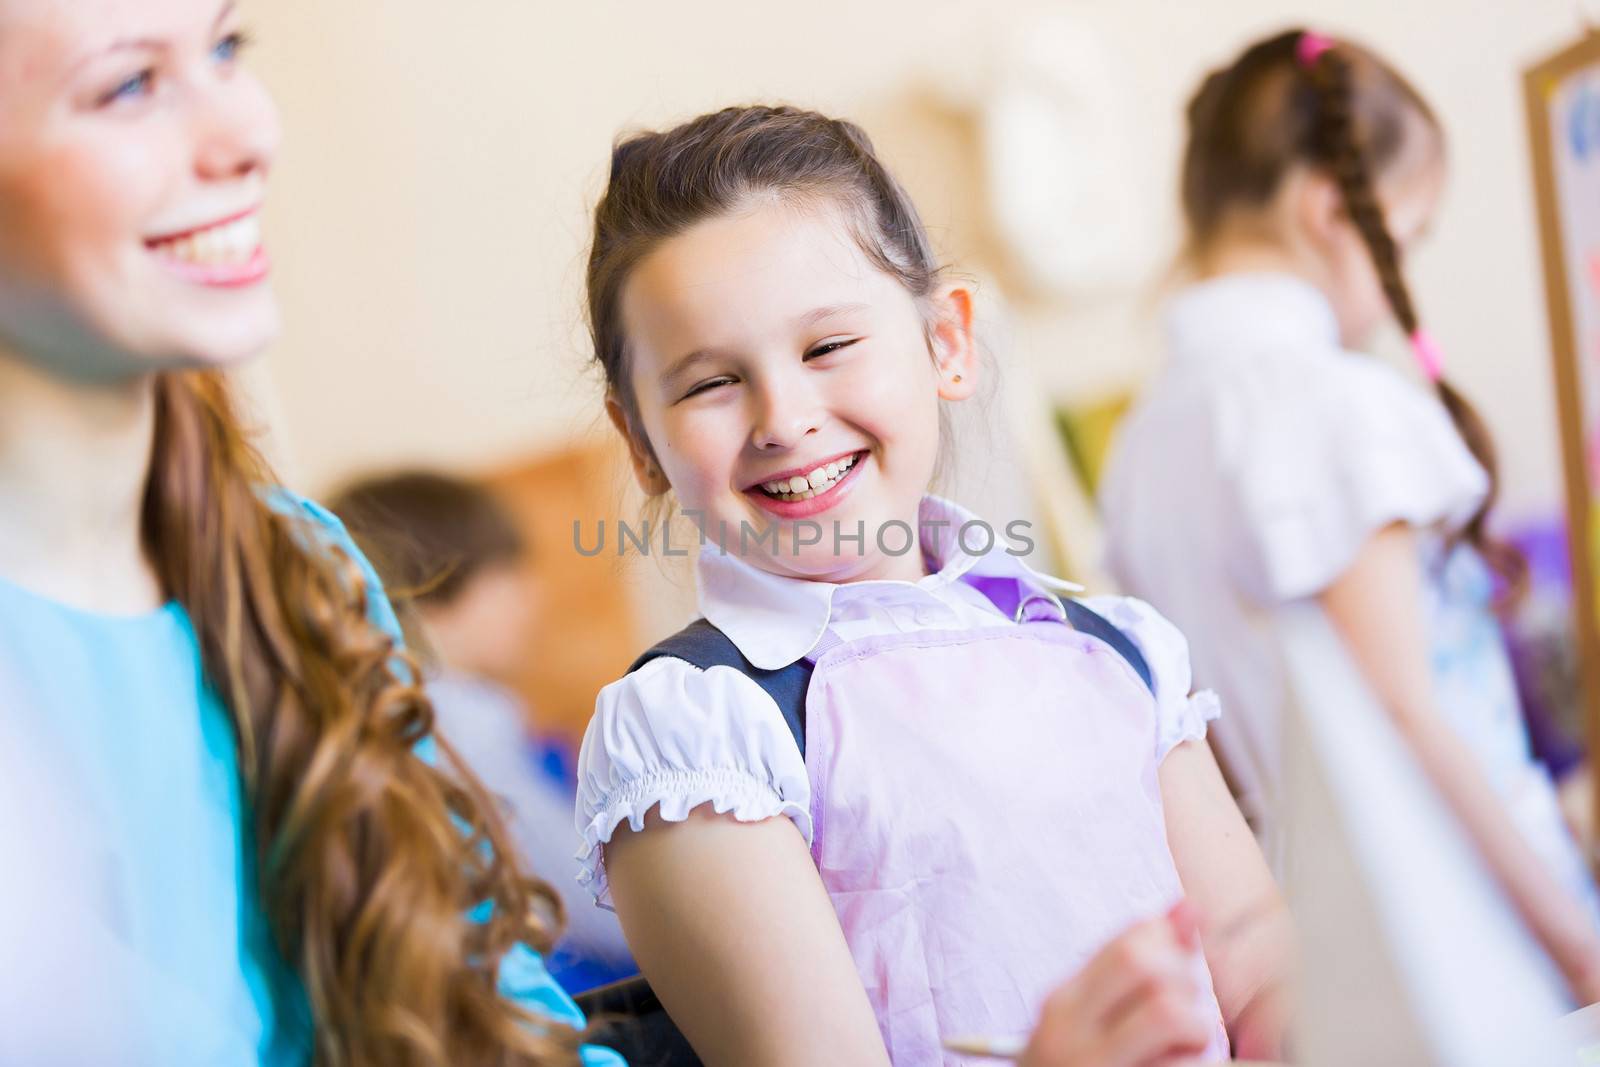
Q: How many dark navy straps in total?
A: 2